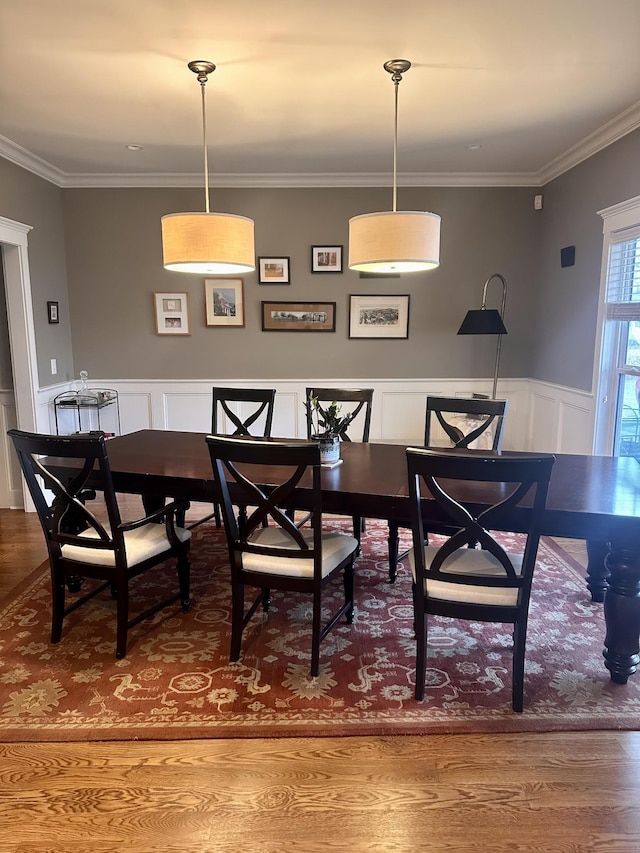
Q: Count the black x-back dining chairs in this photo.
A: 6